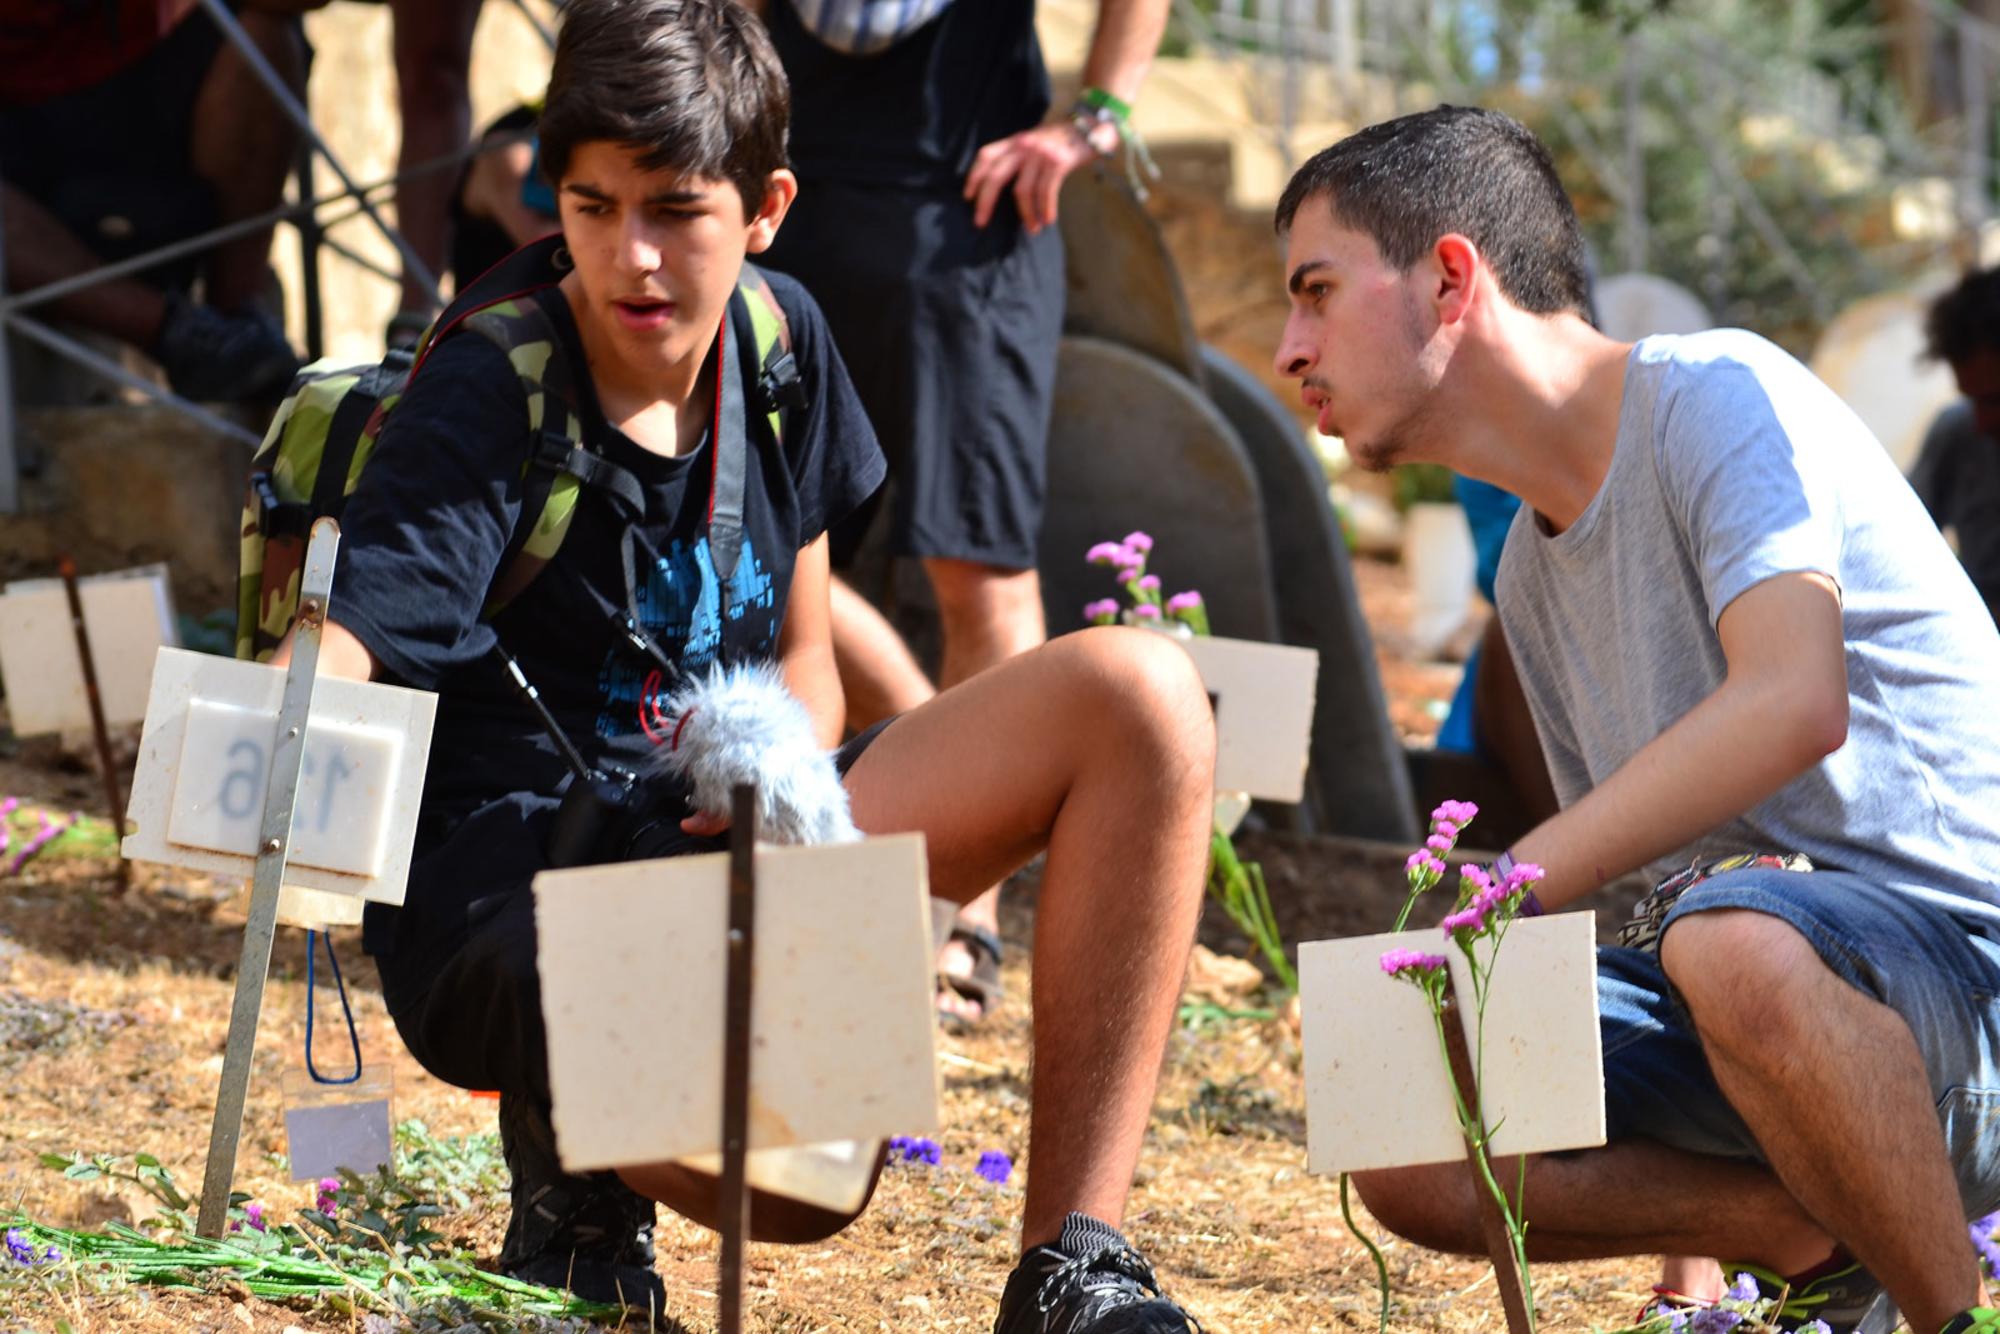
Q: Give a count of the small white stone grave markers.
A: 5